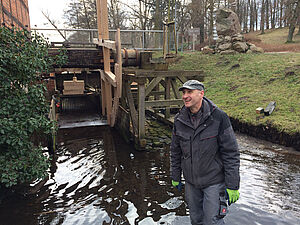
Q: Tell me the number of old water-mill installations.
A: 1